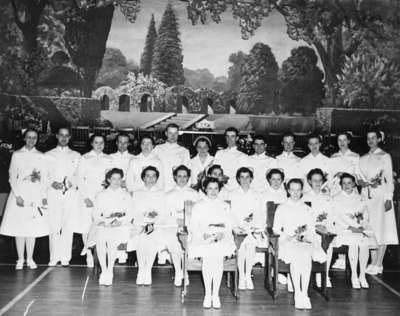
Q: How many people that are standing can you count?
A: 13